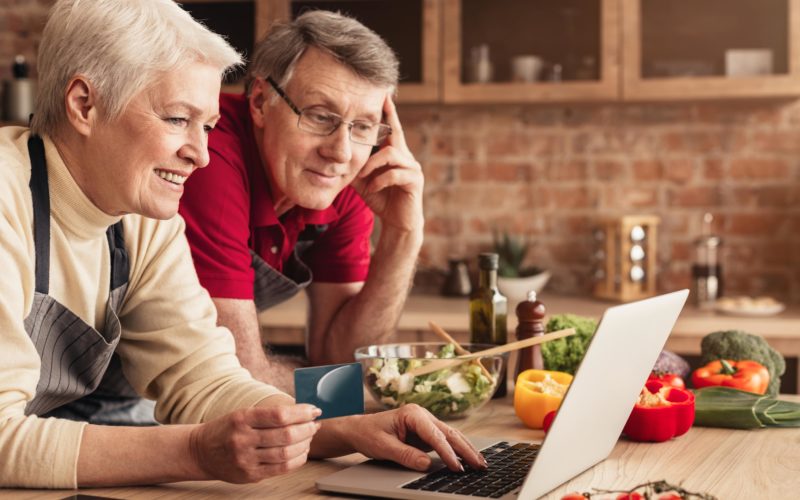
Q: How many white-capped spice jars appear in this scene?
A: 3